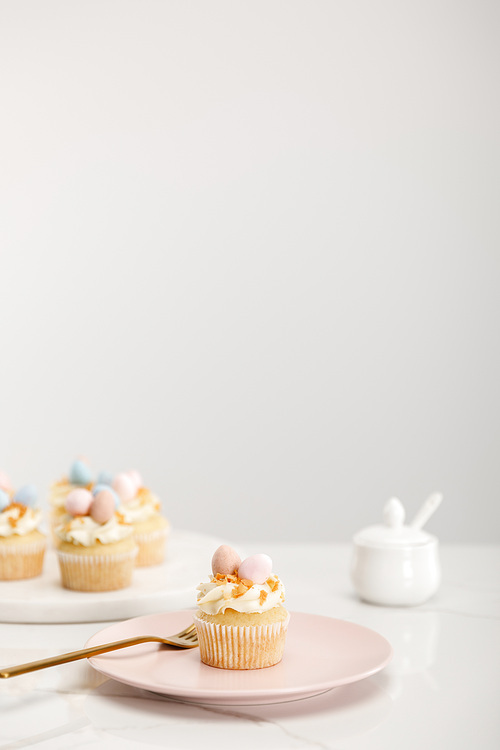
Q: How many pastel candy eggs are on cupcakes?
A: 13